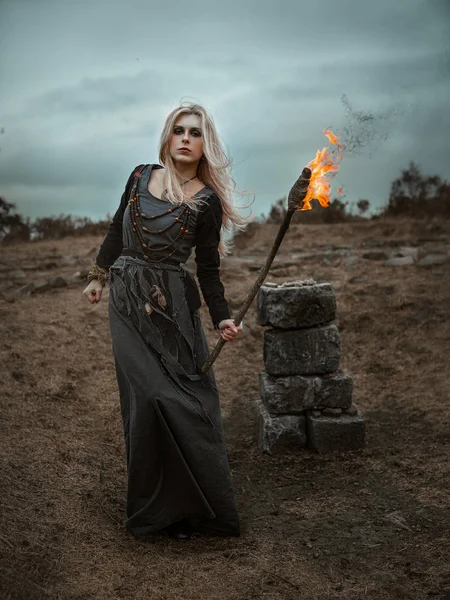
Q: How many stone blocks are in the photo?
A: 5